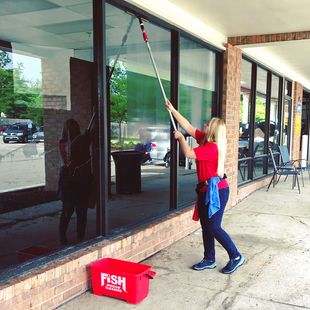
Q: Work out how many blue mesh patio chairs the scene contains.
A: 2